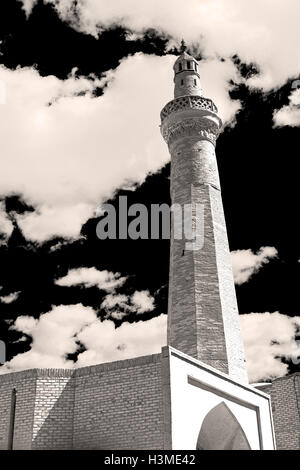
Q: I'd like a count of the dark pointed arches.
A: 1